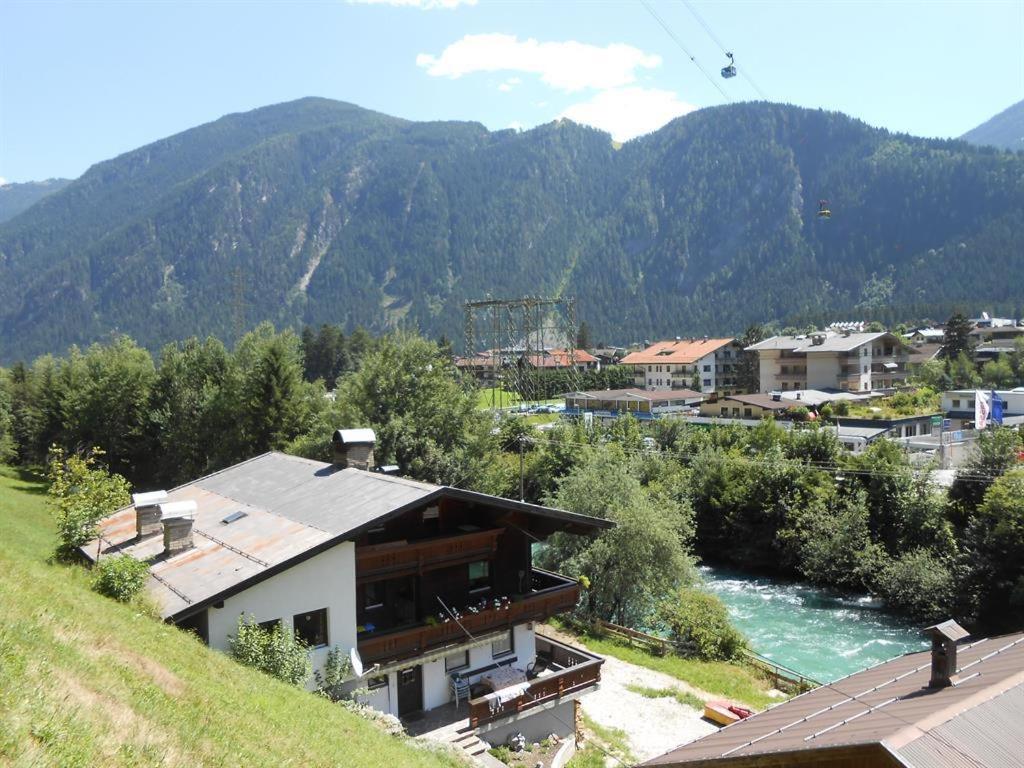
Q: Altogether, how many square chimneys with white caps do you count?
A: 3